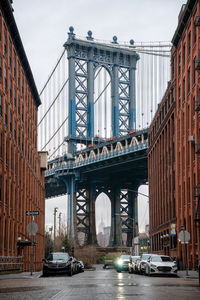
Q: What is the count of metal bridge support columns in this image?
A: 4